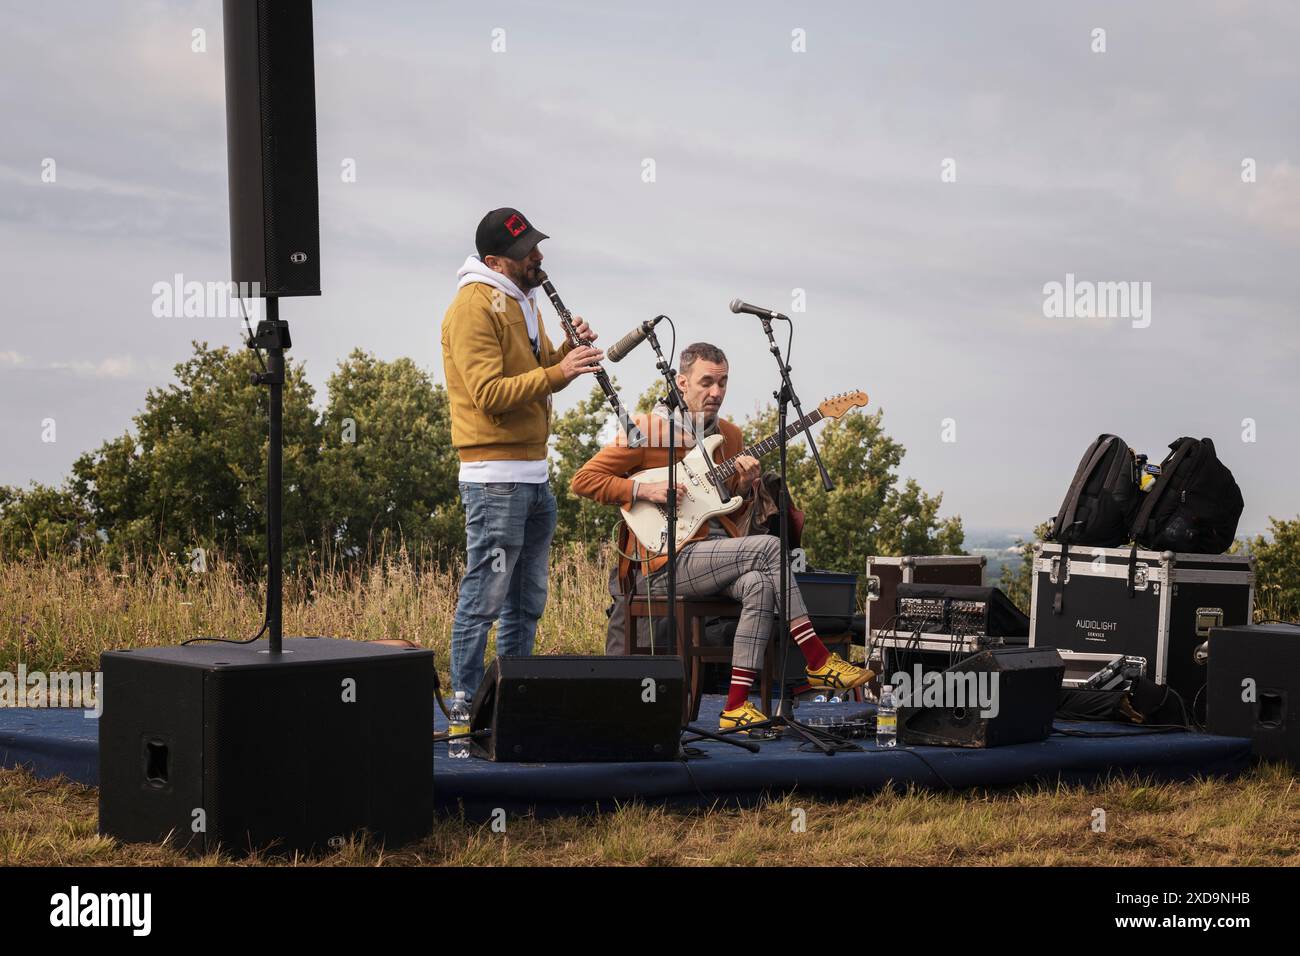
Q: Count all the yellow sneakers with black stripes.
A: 2